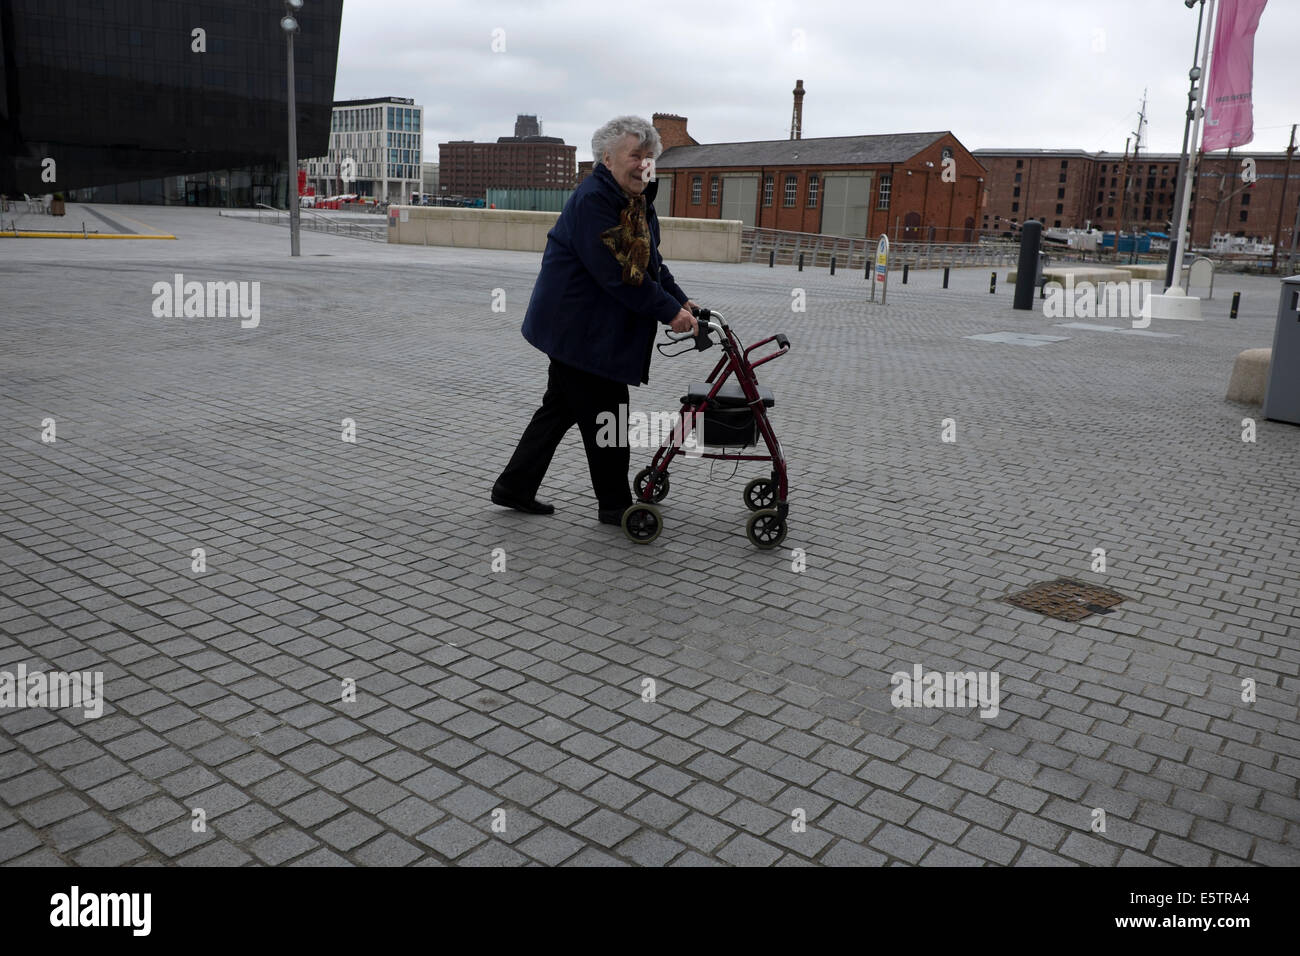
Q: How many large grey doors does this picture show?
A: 3